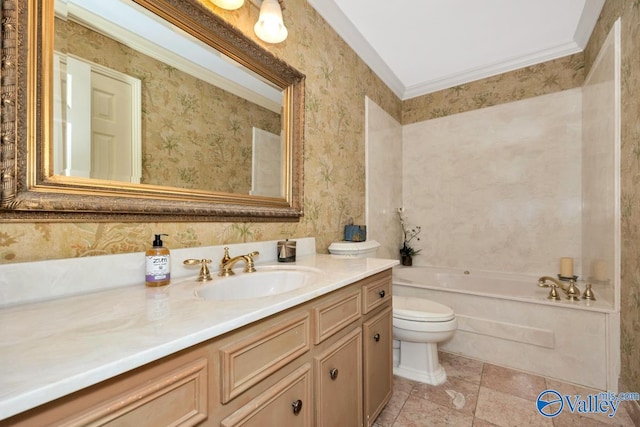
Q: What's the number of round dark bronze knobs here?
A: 4